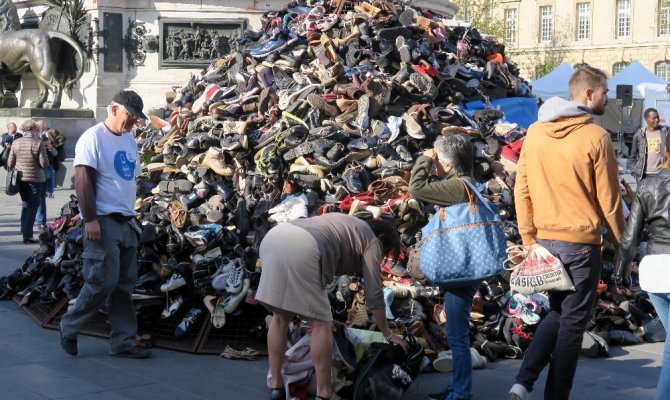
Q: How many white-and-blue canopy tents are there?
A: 2